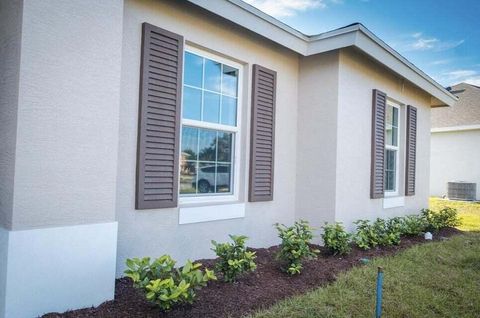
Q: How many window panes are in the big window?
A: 12